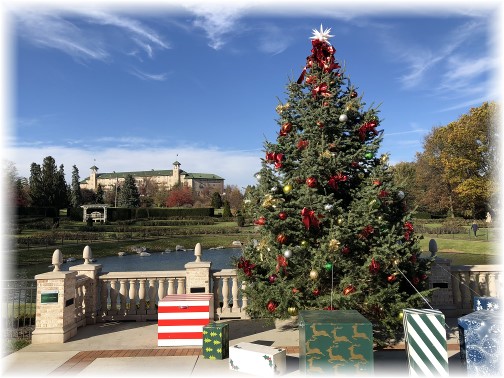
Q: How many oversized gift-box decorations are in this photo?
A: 7